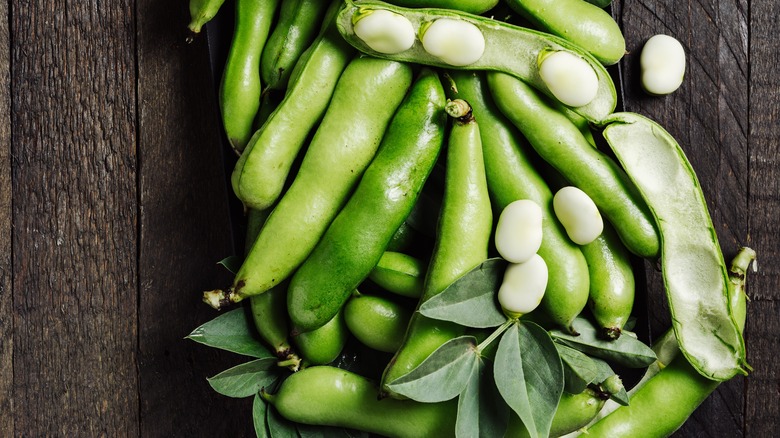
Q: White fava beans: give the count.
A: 7